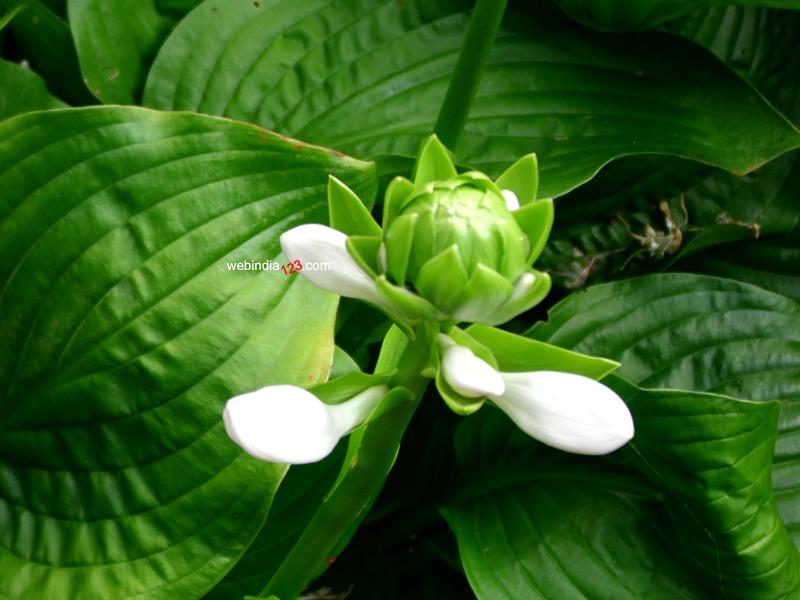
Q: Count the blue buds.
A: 0